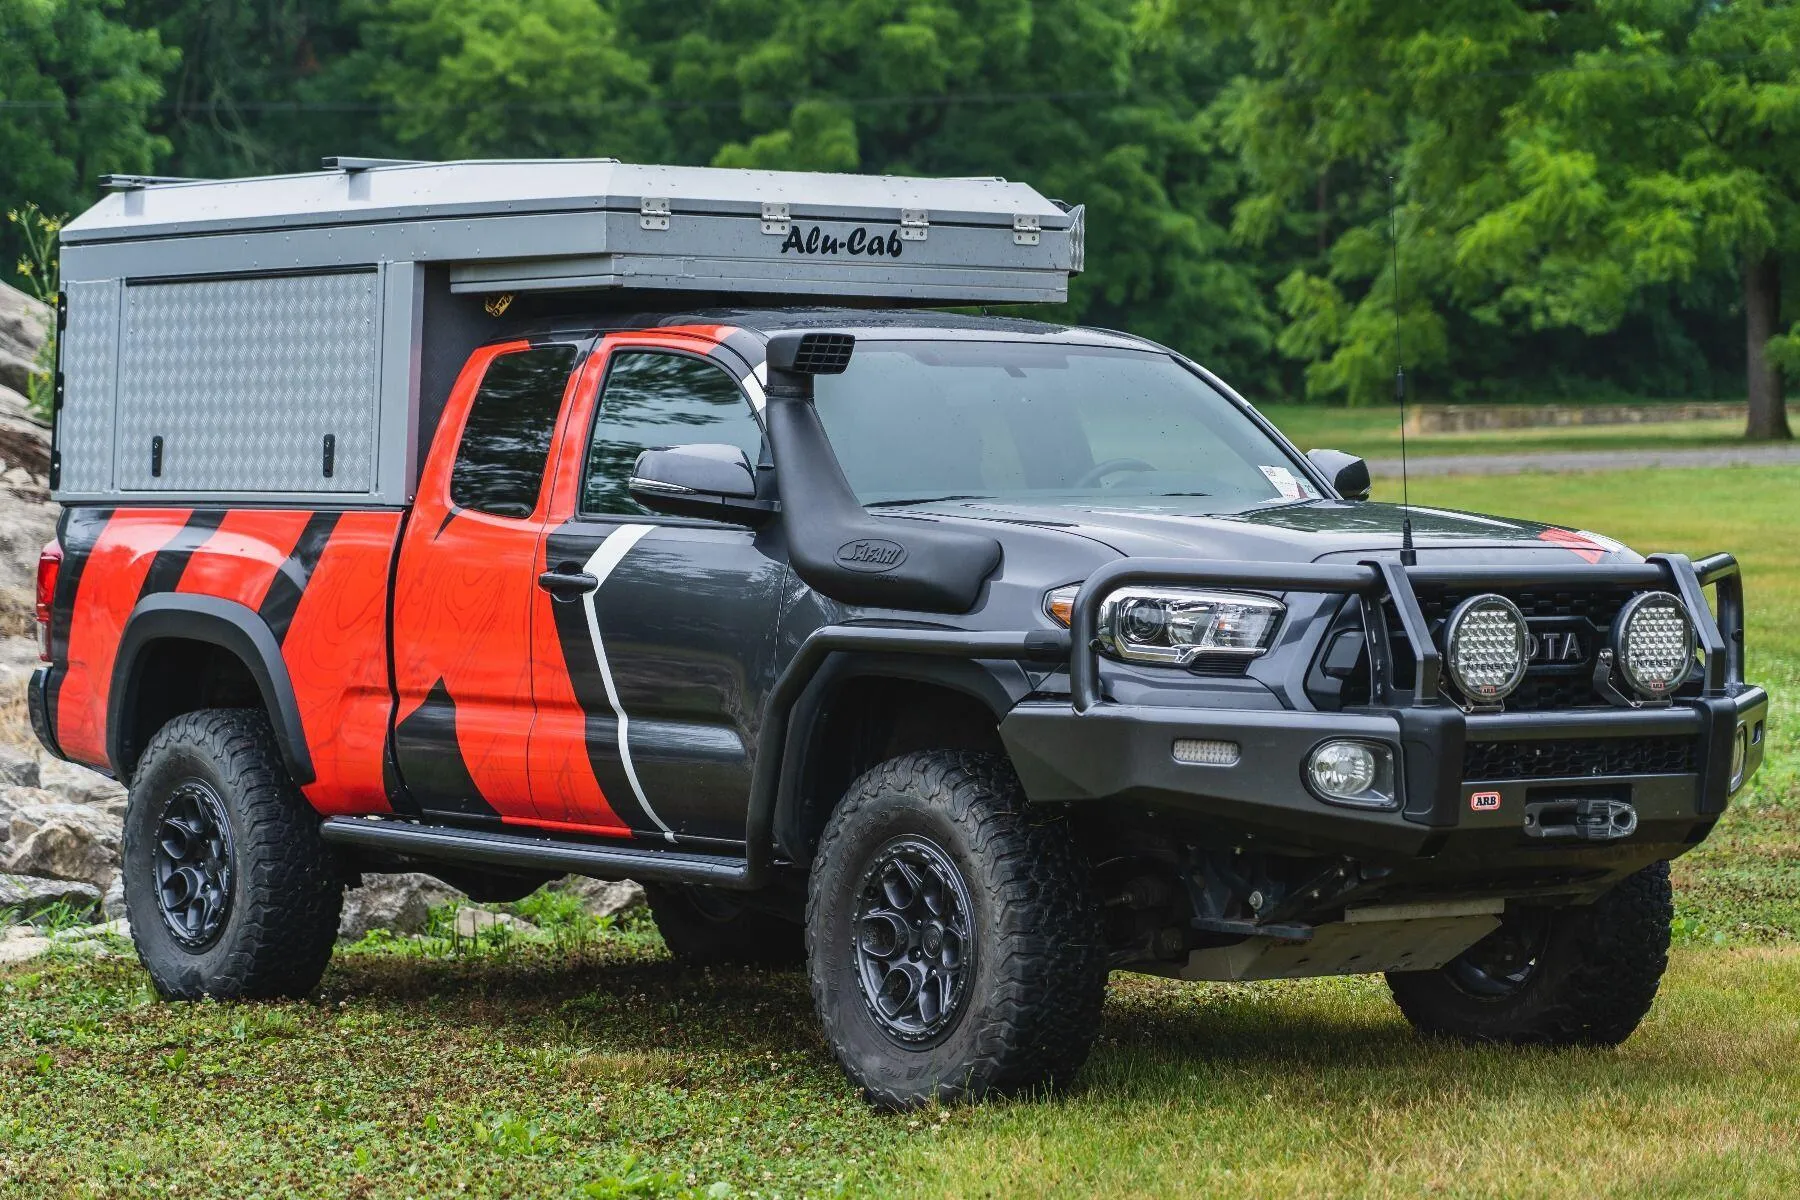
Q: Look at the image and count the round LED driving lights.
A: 2